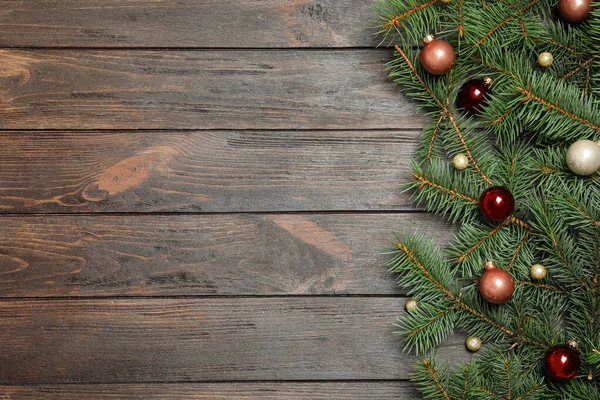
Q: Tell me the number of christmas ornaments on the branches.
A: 12